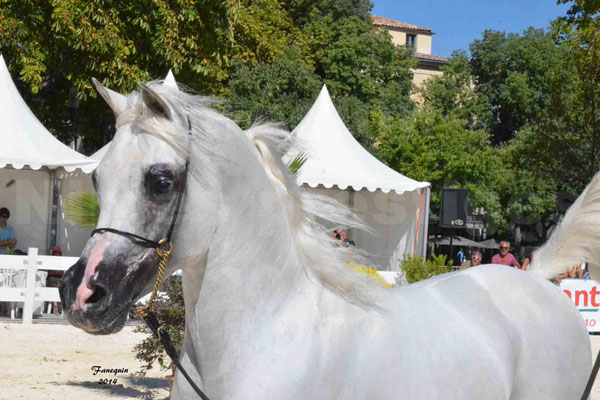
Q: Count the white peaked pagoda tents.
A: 3